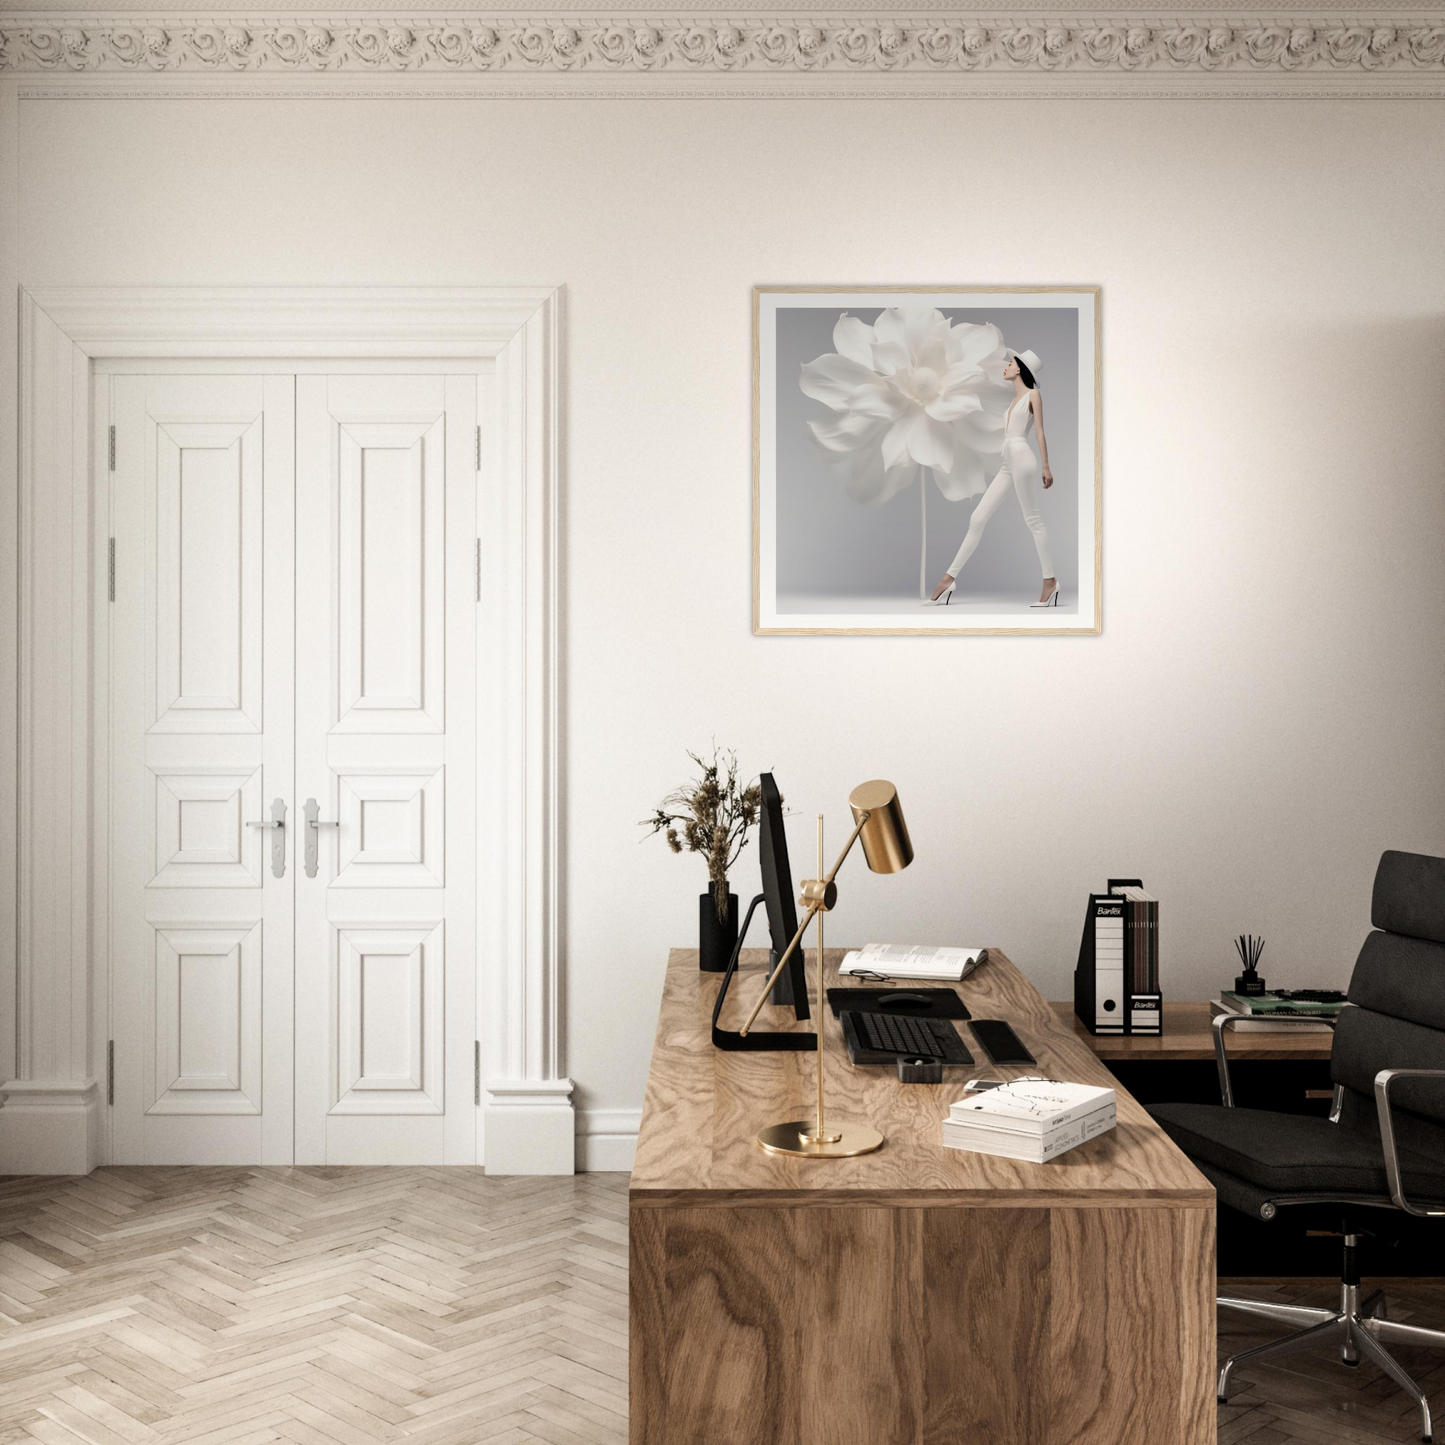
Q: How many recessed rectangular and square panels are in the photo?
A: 6